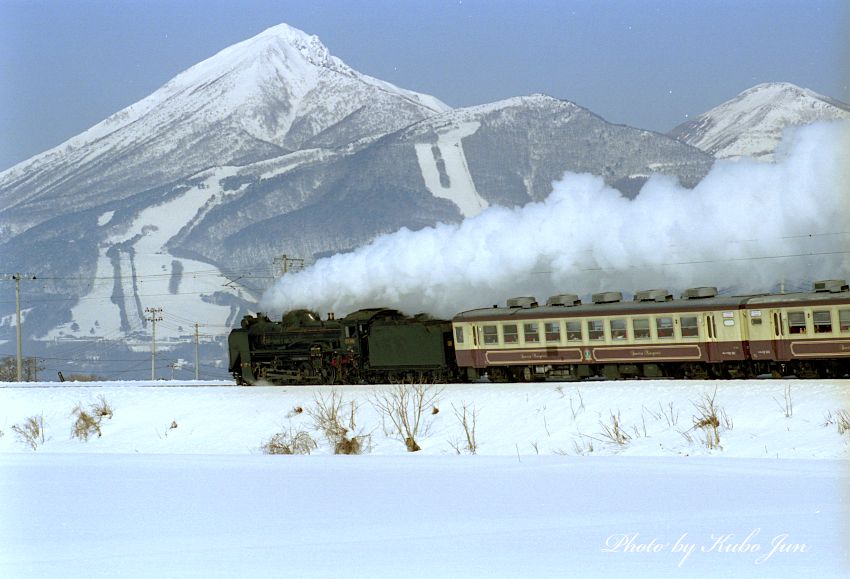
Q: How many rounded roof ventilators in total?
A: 6